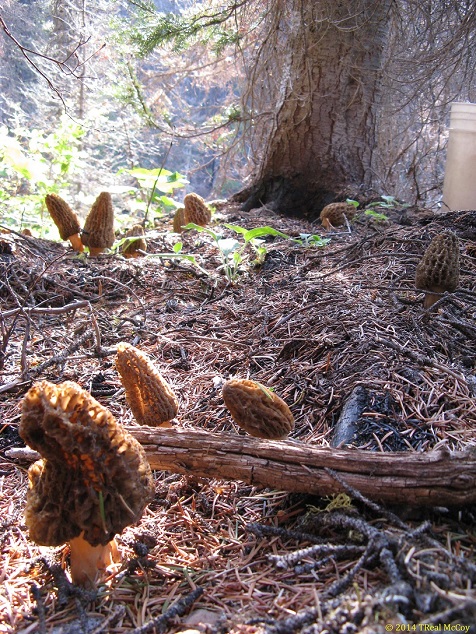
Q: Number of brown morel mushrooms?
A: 10